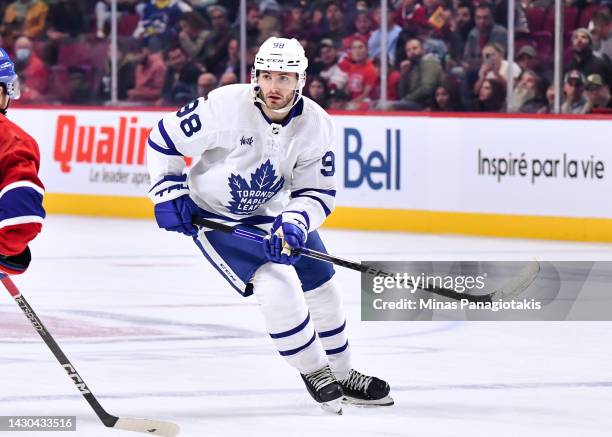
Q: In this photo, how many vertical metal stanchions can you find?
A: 5